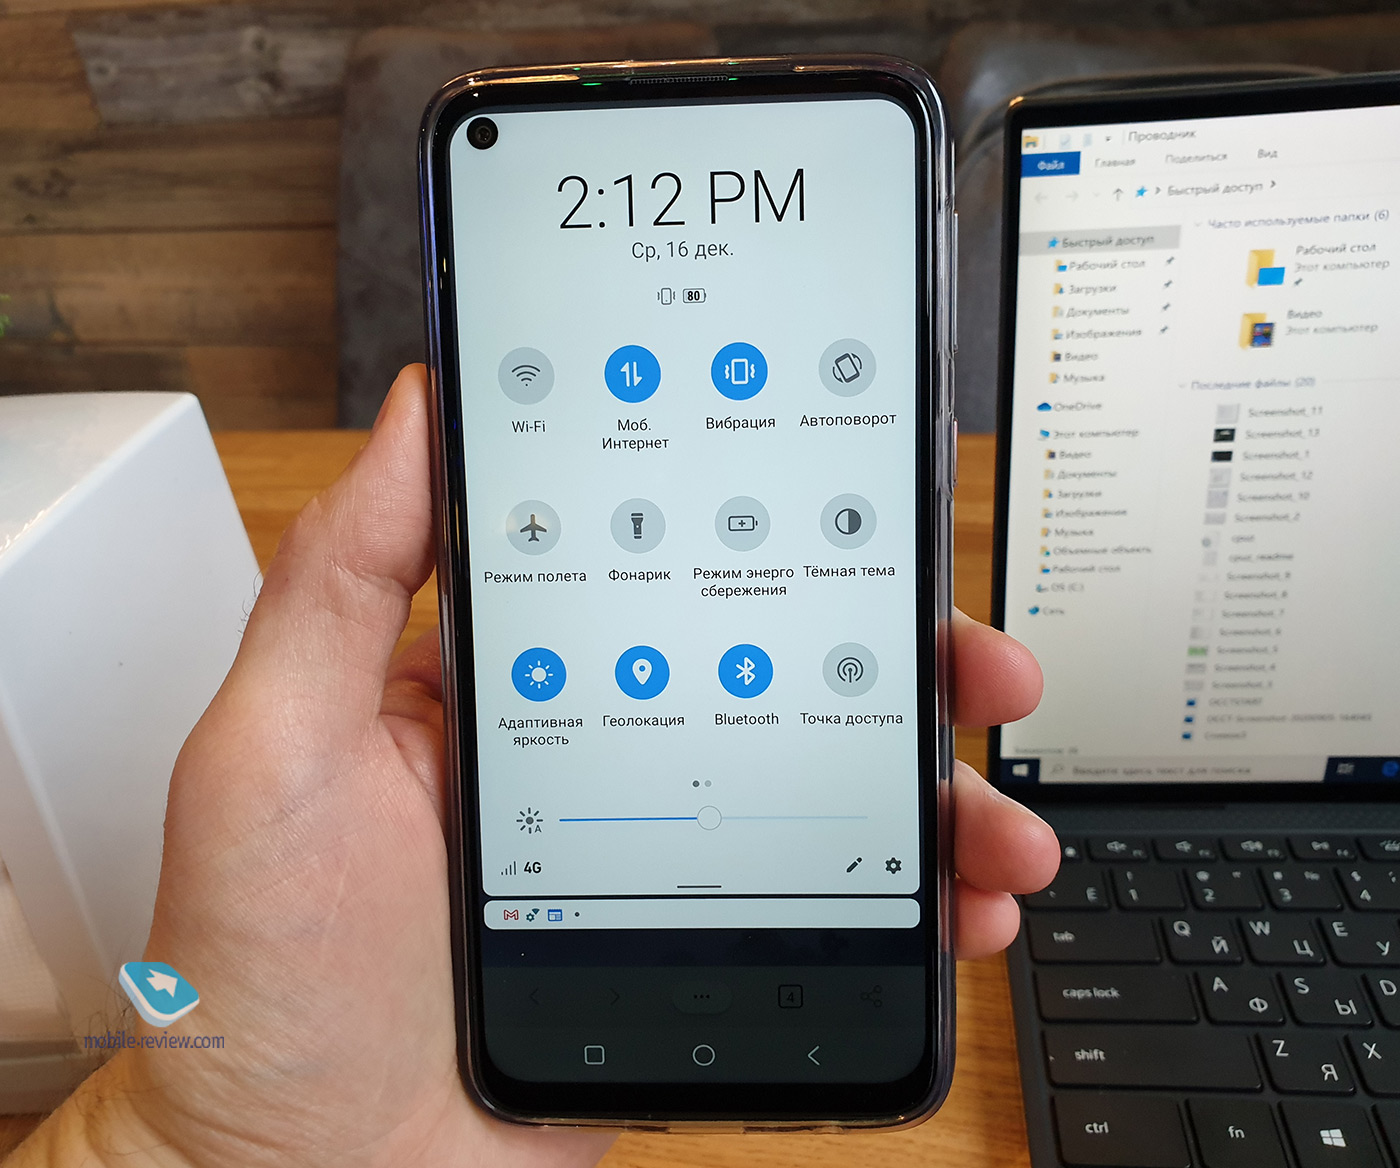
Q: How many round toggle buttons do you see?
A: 12